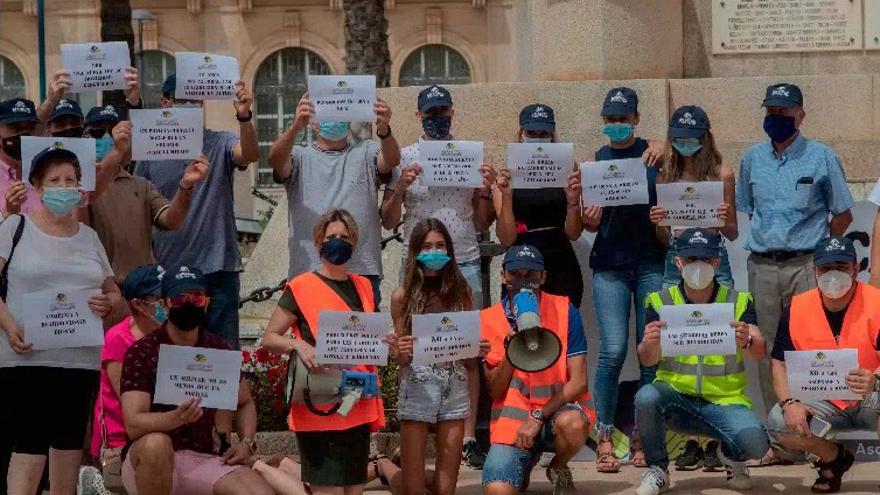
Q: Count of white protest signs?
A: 15